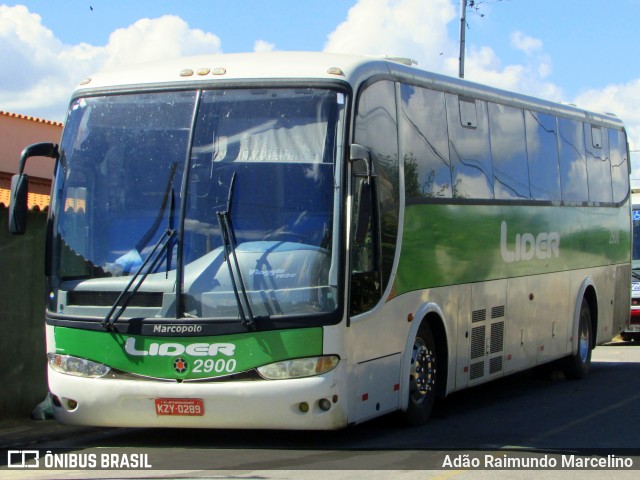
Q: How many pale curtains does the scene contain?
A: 1